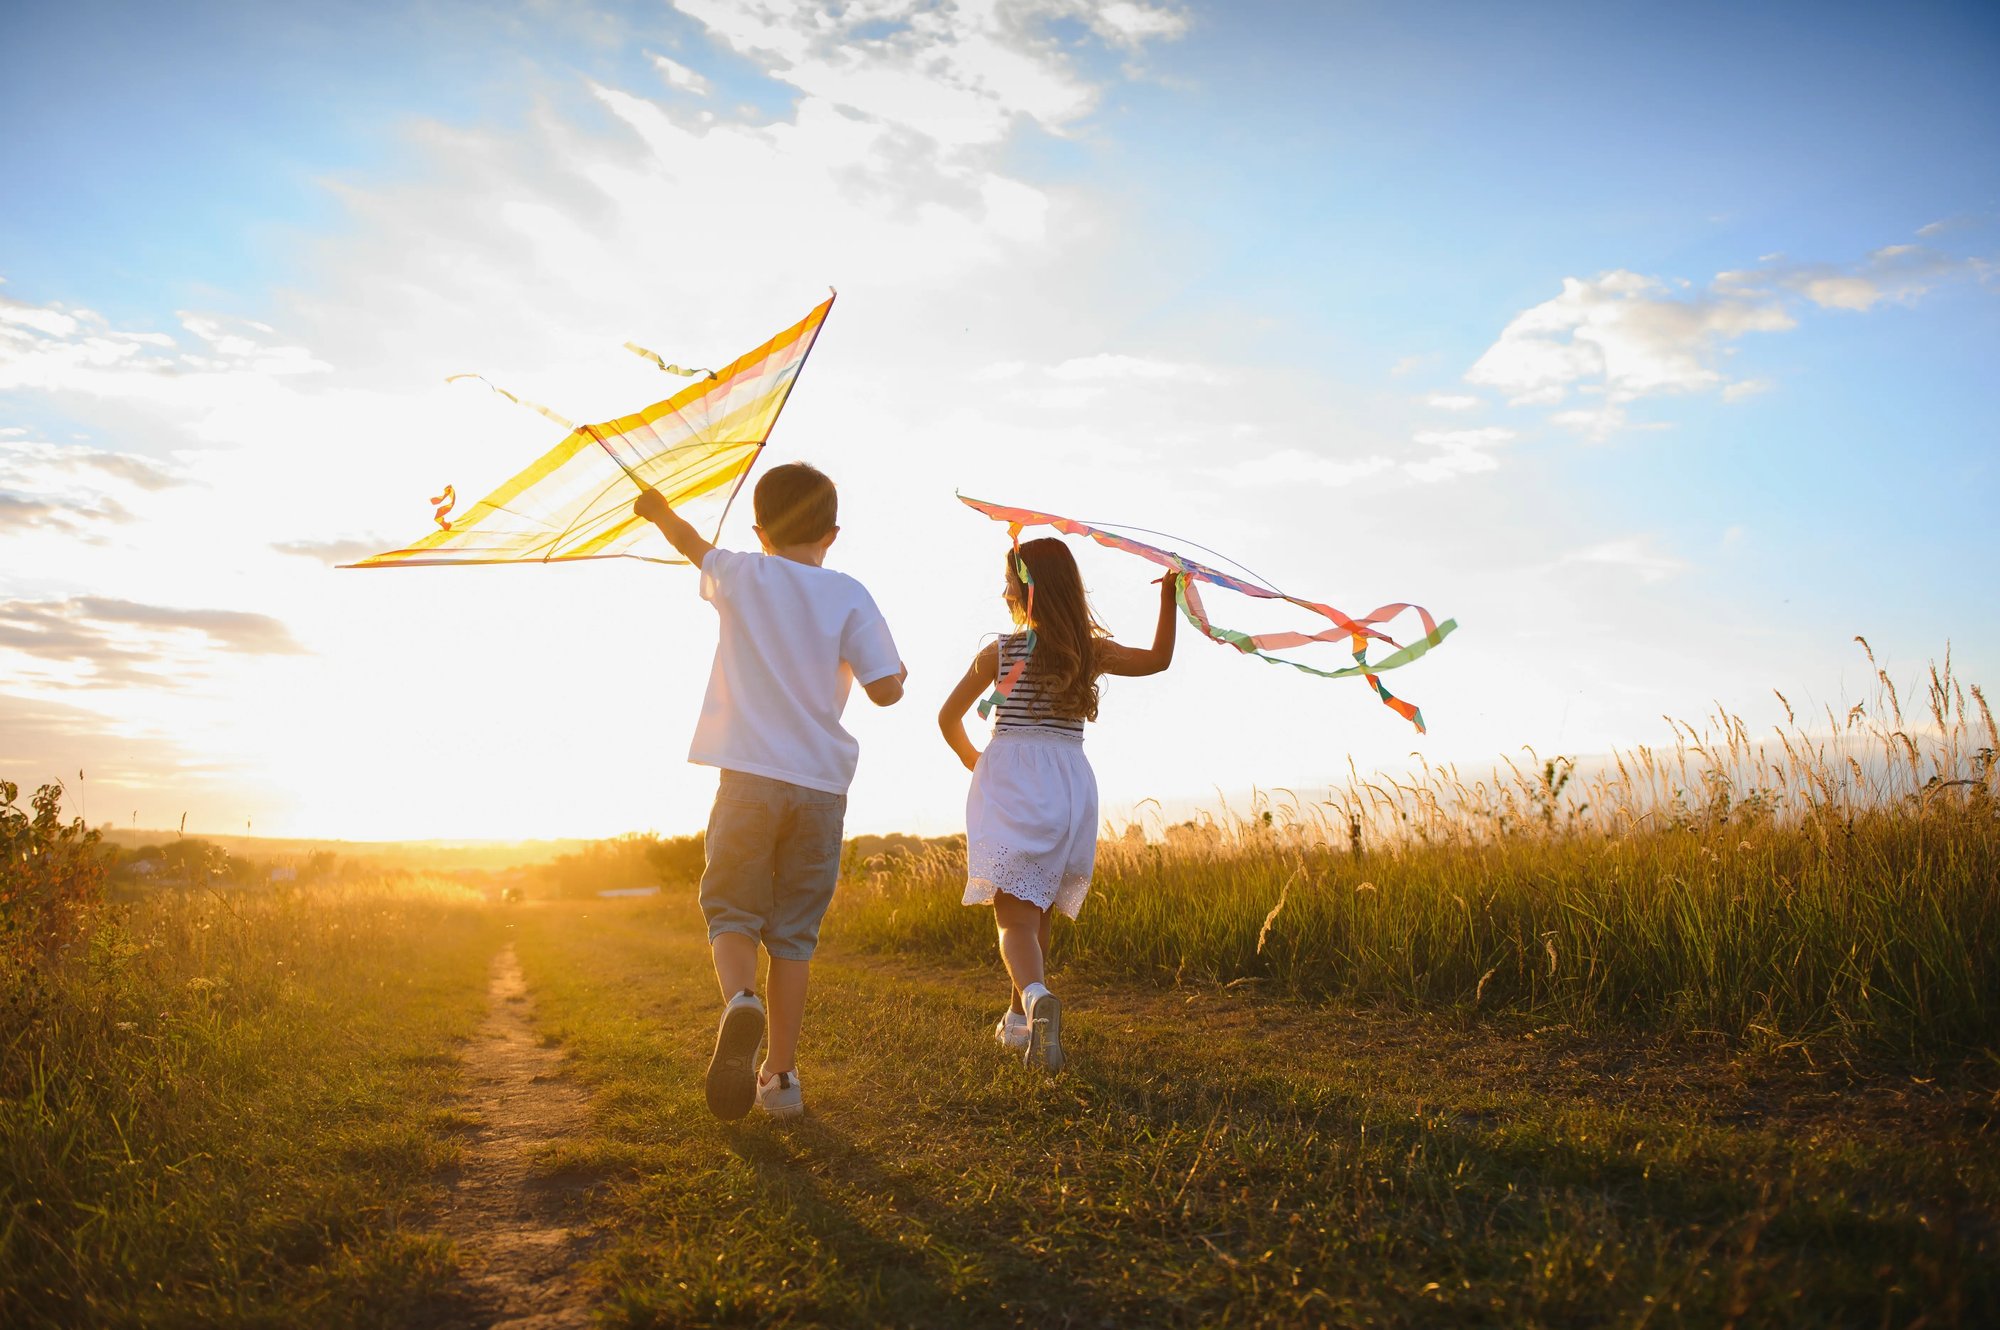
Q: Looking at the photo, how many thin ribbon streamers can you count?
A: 7